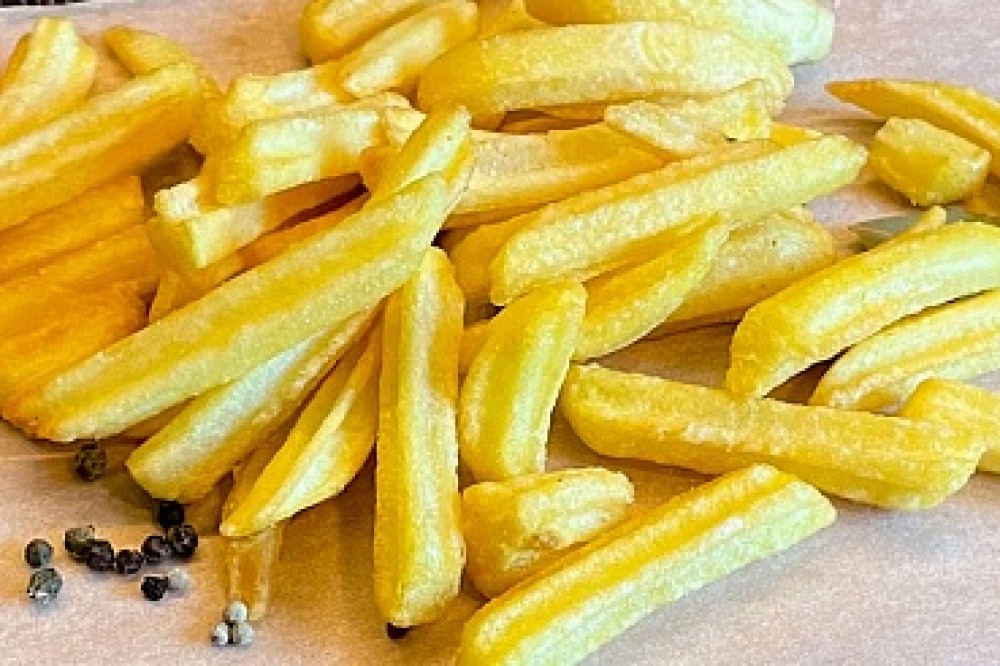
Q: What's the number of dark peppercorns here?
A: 11